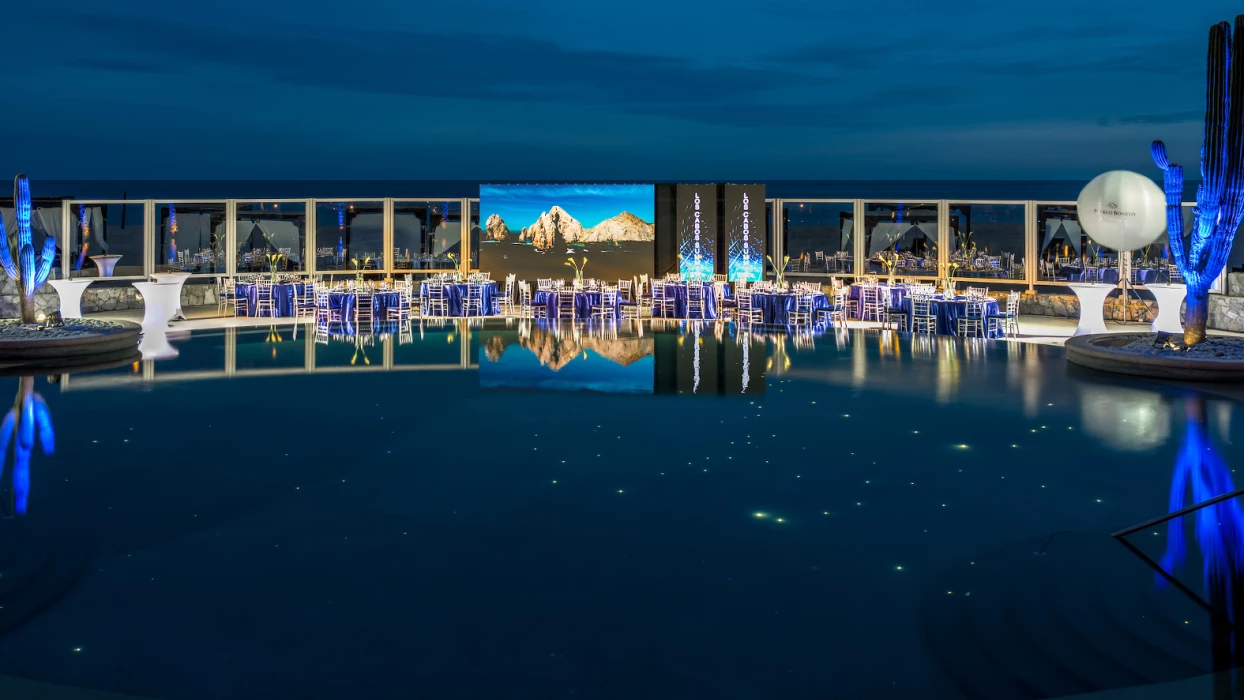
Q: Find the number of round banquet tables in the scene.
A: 8